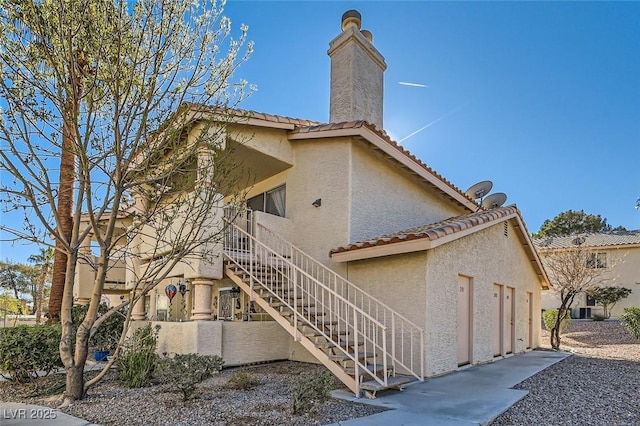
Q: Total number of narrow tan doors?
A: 4